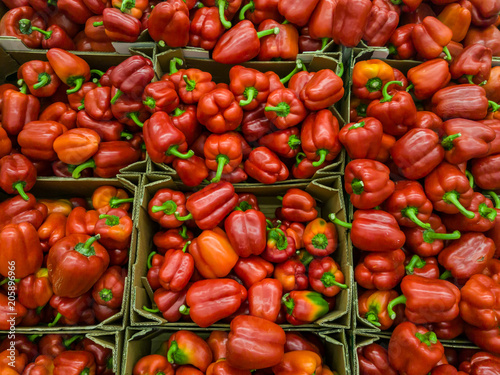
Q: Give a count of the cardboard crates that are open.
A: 12